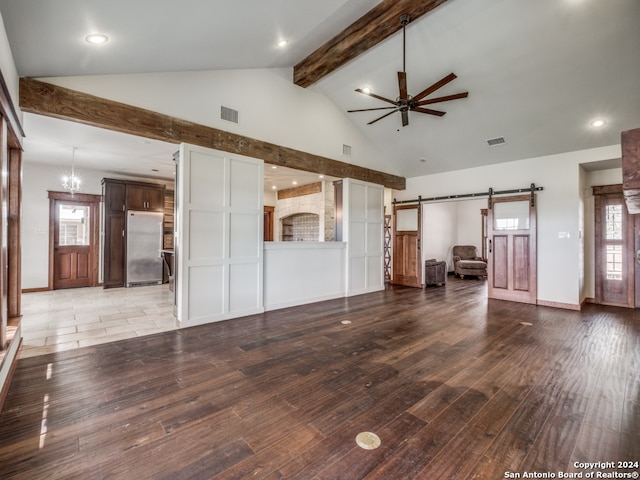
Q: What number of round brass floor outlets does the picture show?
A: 3